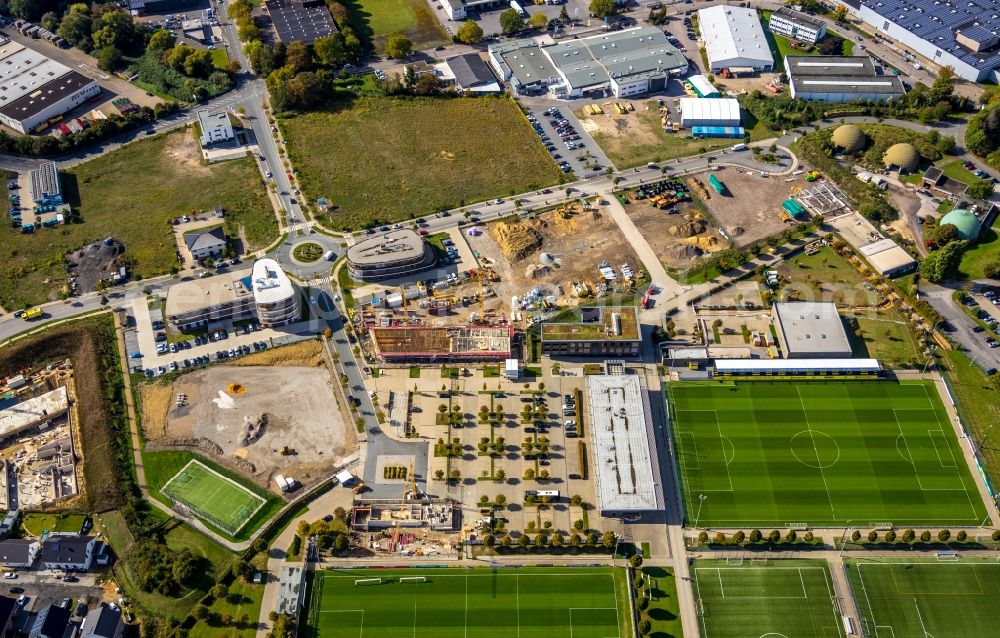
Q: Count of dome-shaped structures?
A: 3